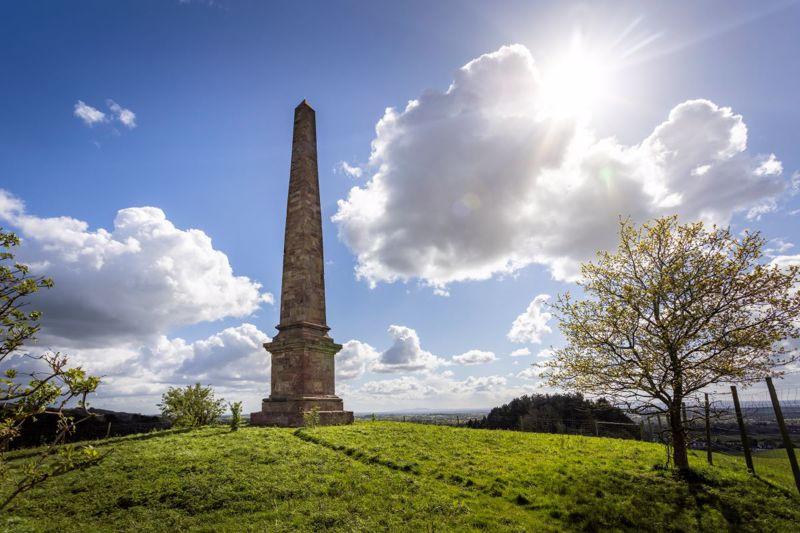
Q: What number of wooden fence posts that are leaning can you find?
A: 2